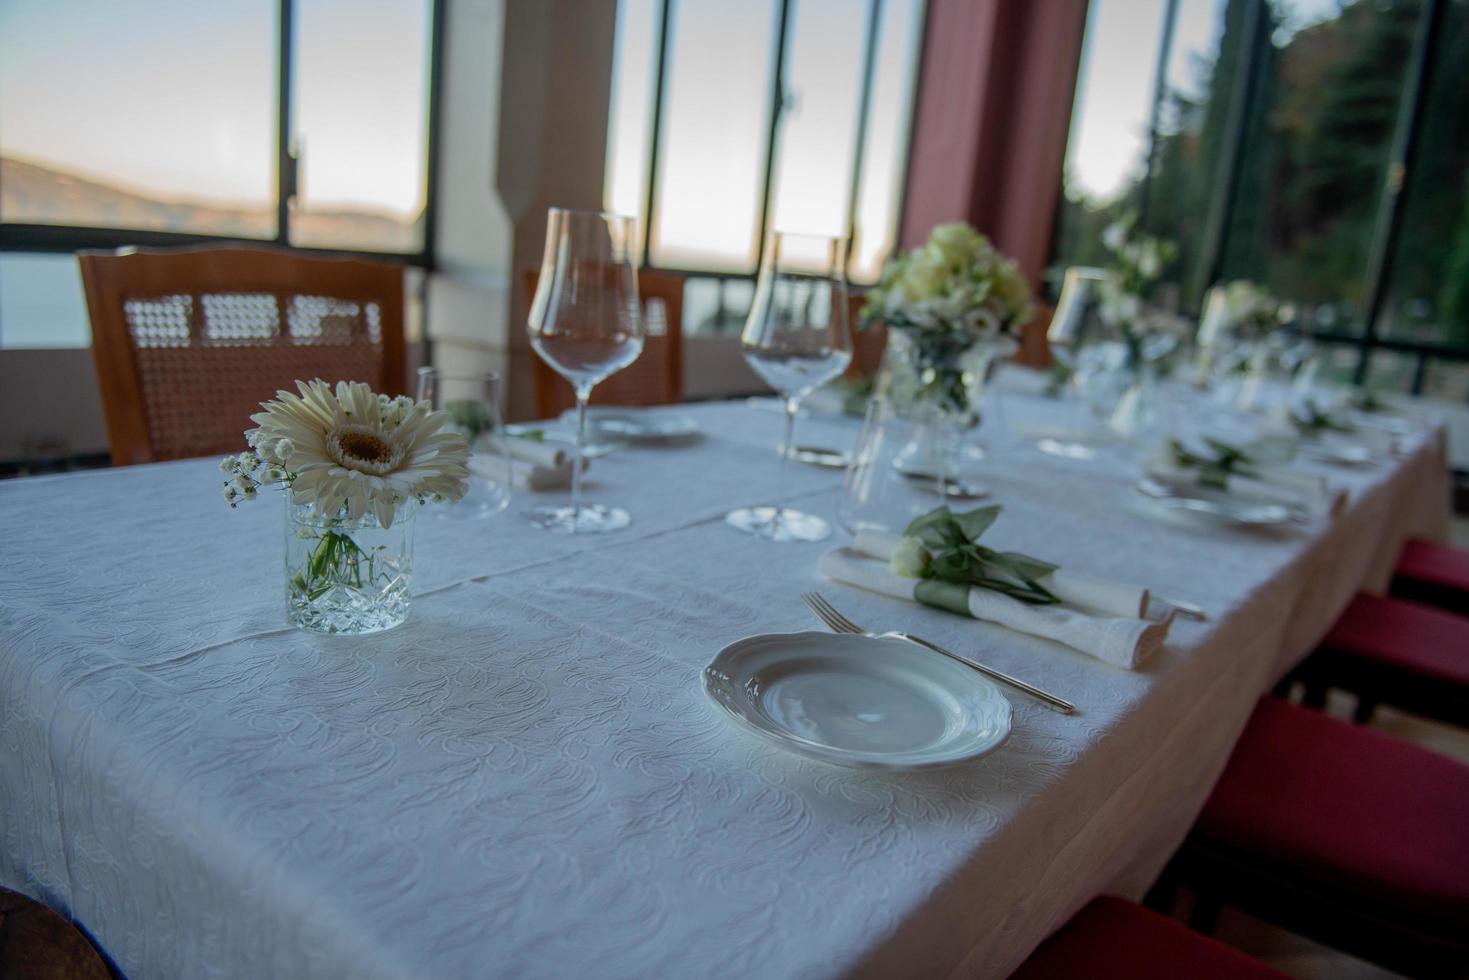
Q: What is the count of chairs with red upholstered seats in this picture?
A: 4